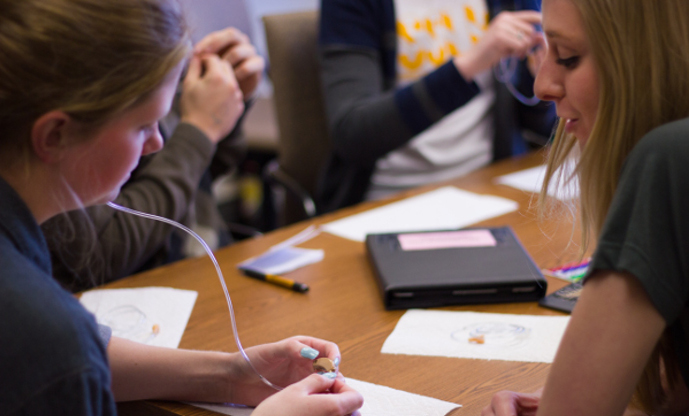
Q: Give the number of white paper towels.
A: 5